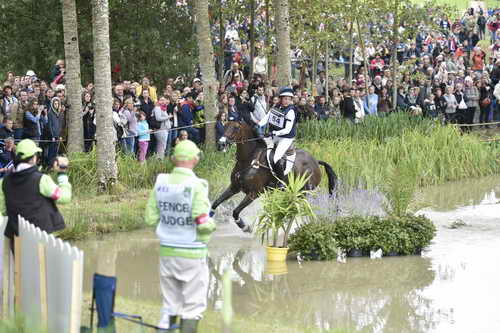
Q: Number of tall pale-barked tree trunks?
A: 4